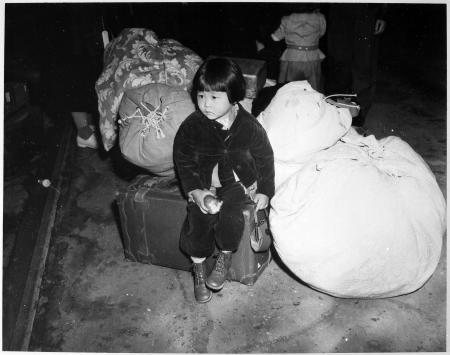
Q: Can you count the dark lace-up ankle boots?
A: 2